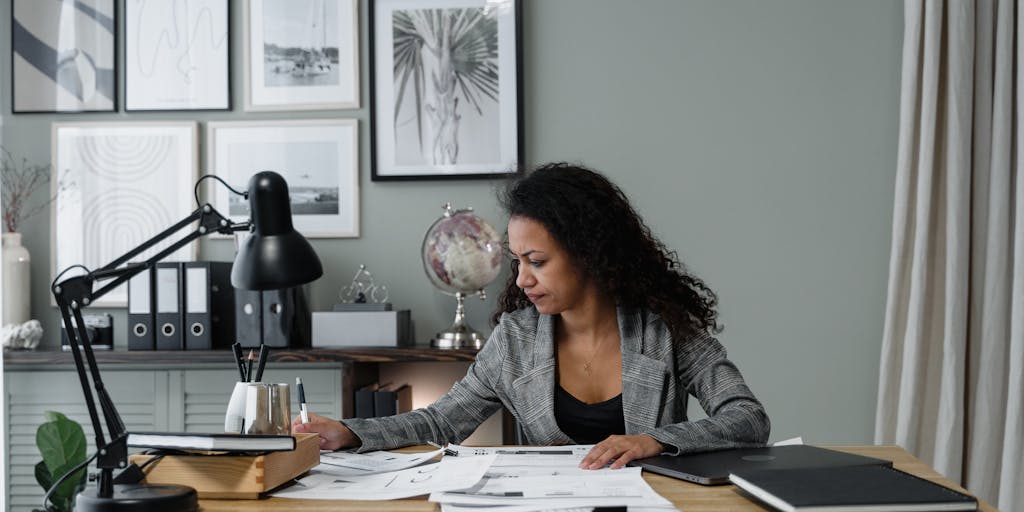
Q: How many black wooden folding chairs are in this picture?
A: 0